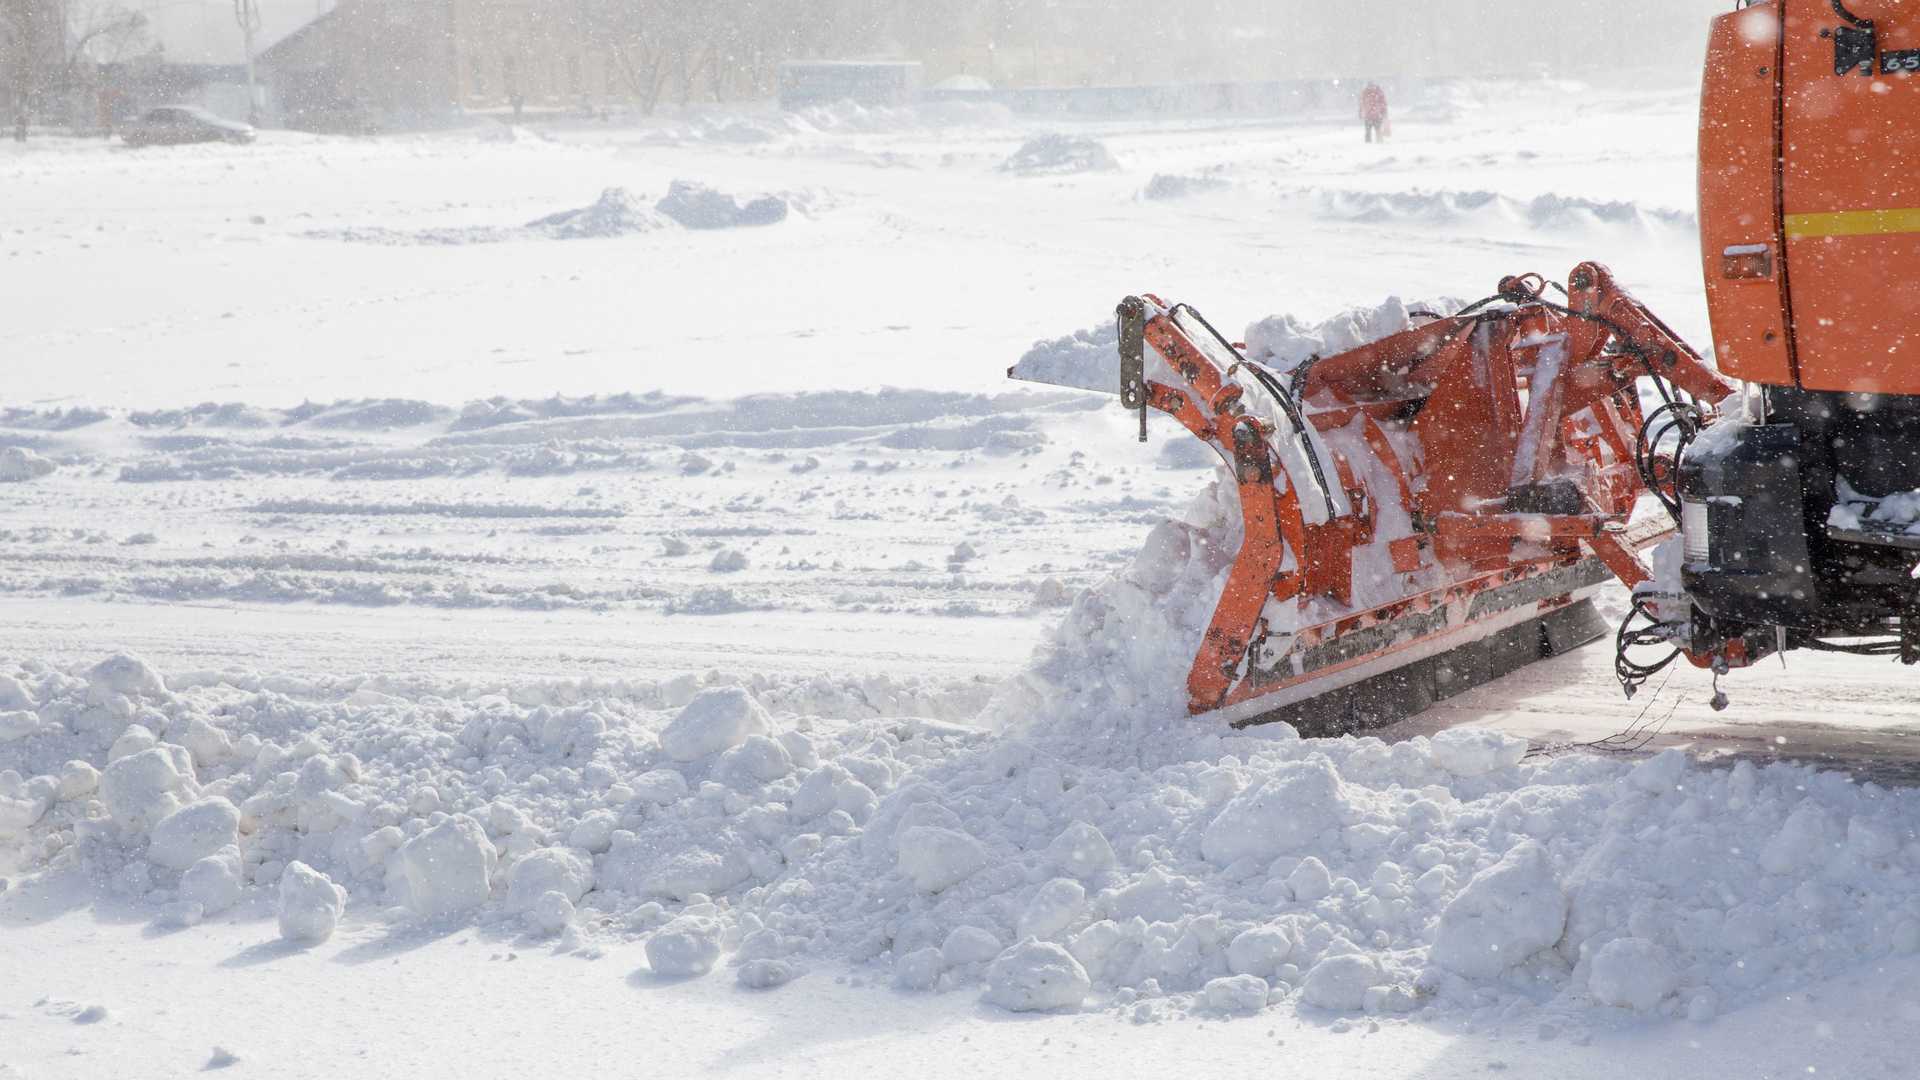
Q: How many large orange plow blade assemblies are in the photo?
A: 1